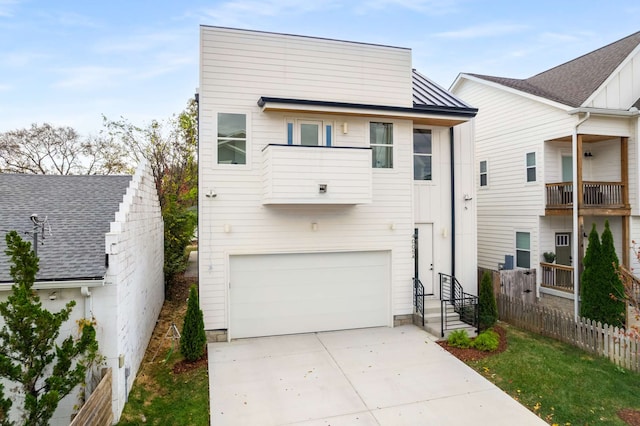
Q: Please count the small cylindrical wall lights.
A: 5